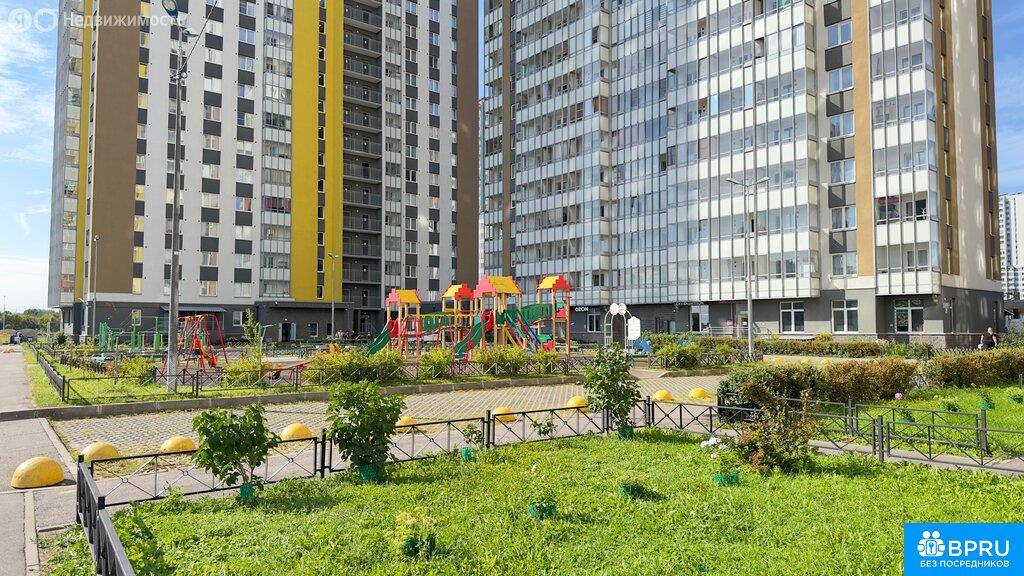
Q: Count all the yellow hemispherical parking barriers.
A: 12